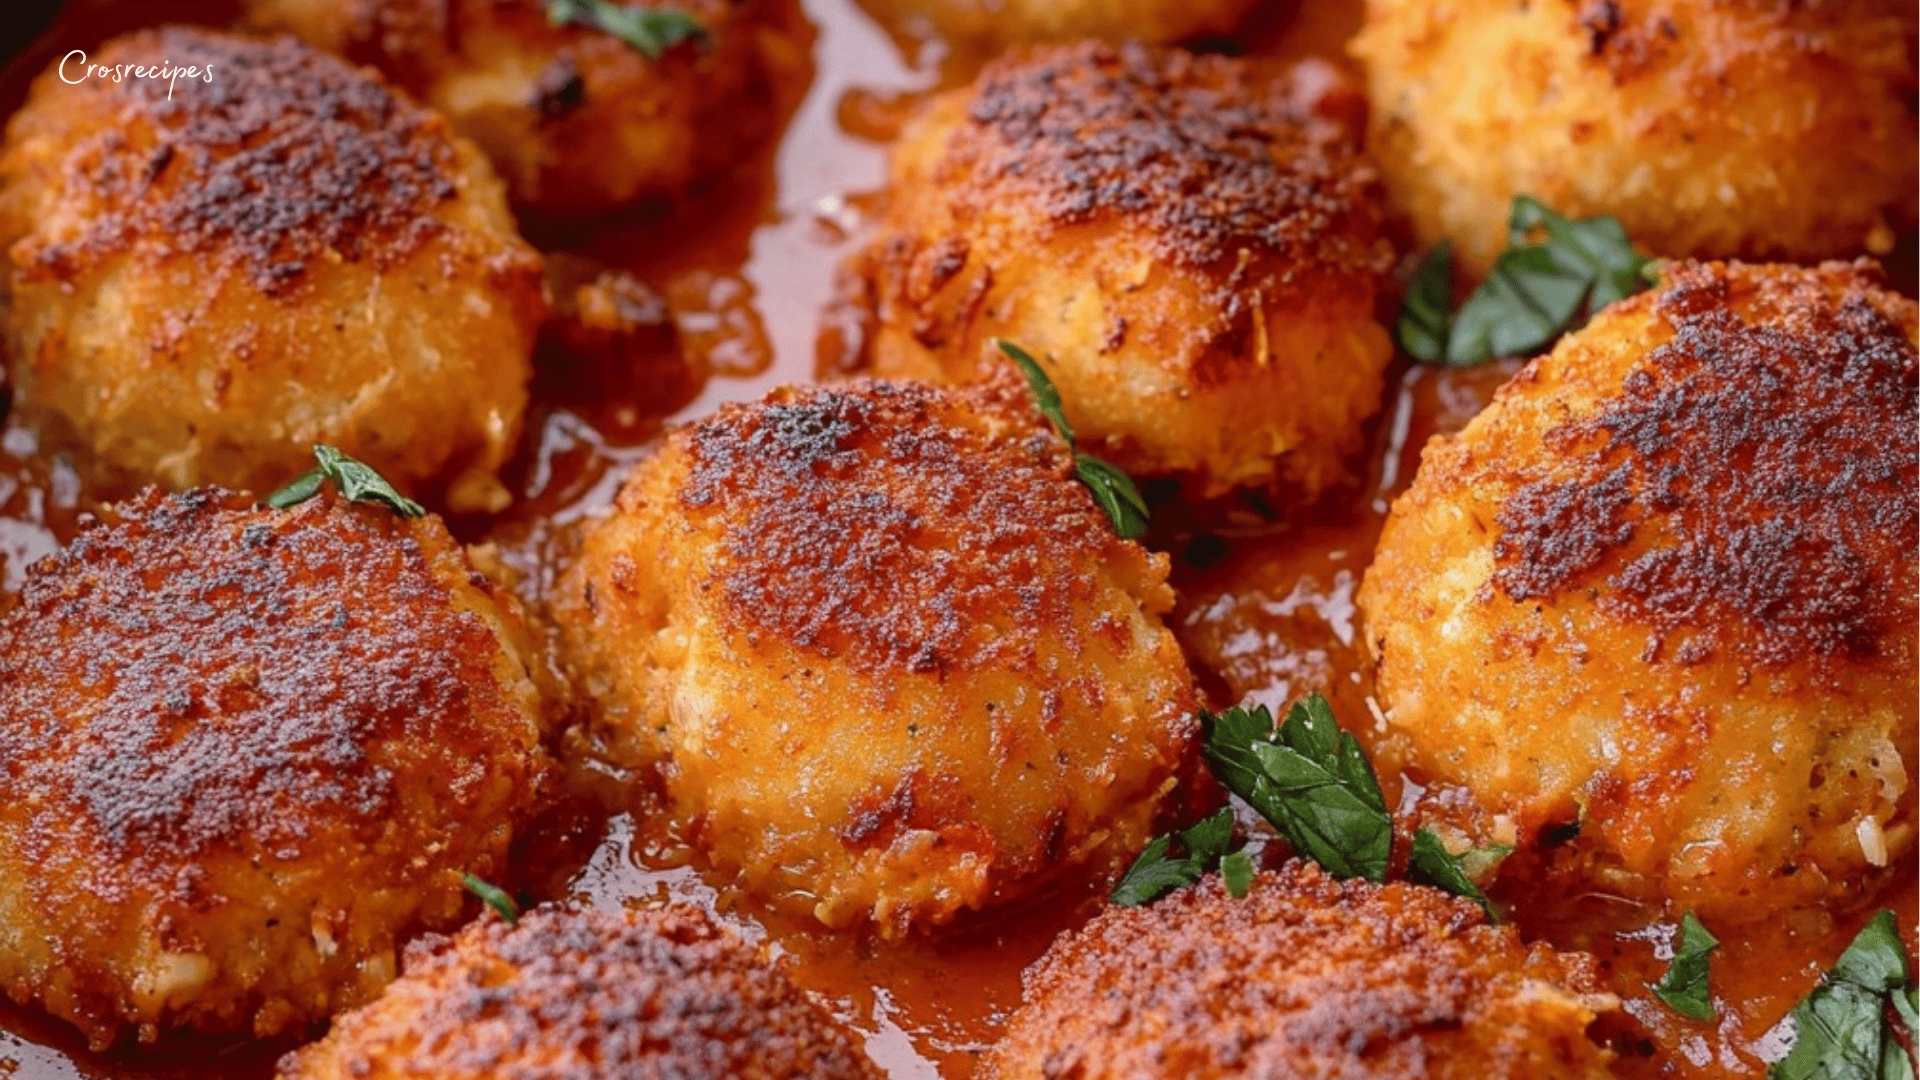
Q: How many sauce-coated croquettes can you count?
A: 10